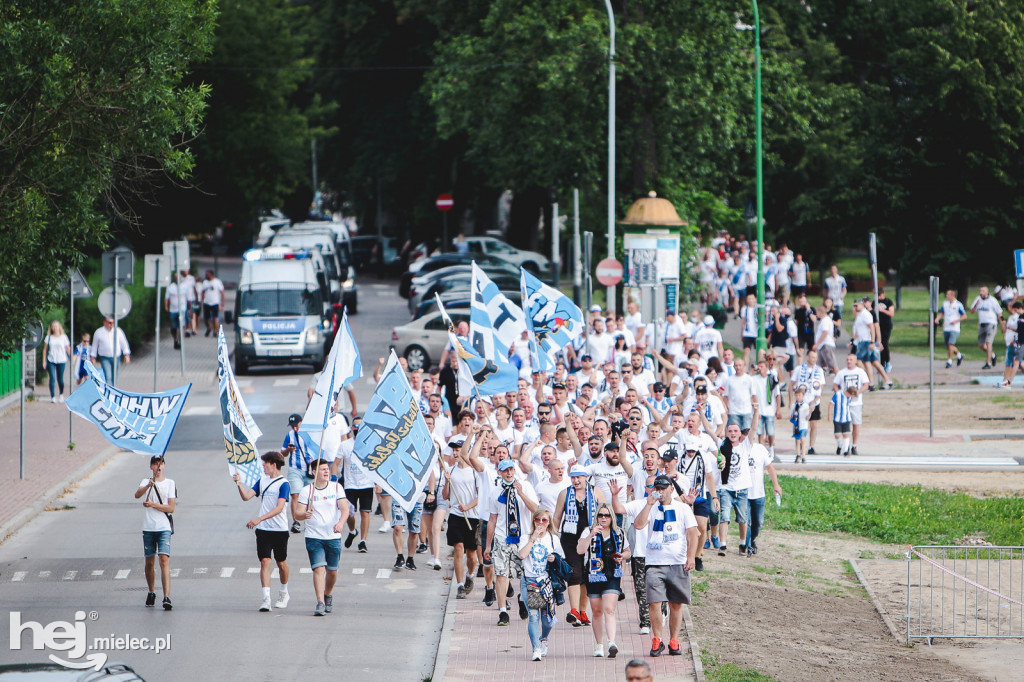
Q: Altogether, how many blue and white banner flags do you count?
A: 7